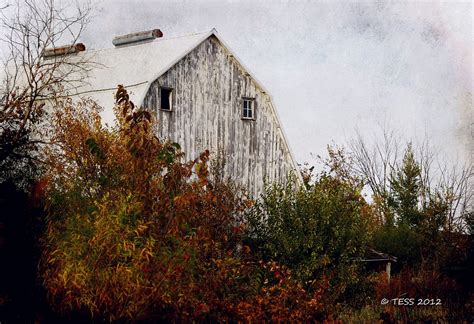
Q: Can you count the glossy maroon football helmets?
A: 0